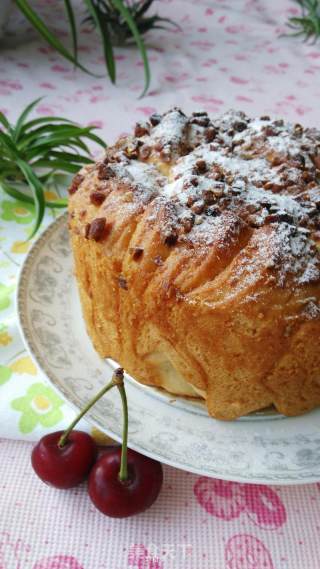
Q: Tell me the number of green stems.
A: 2